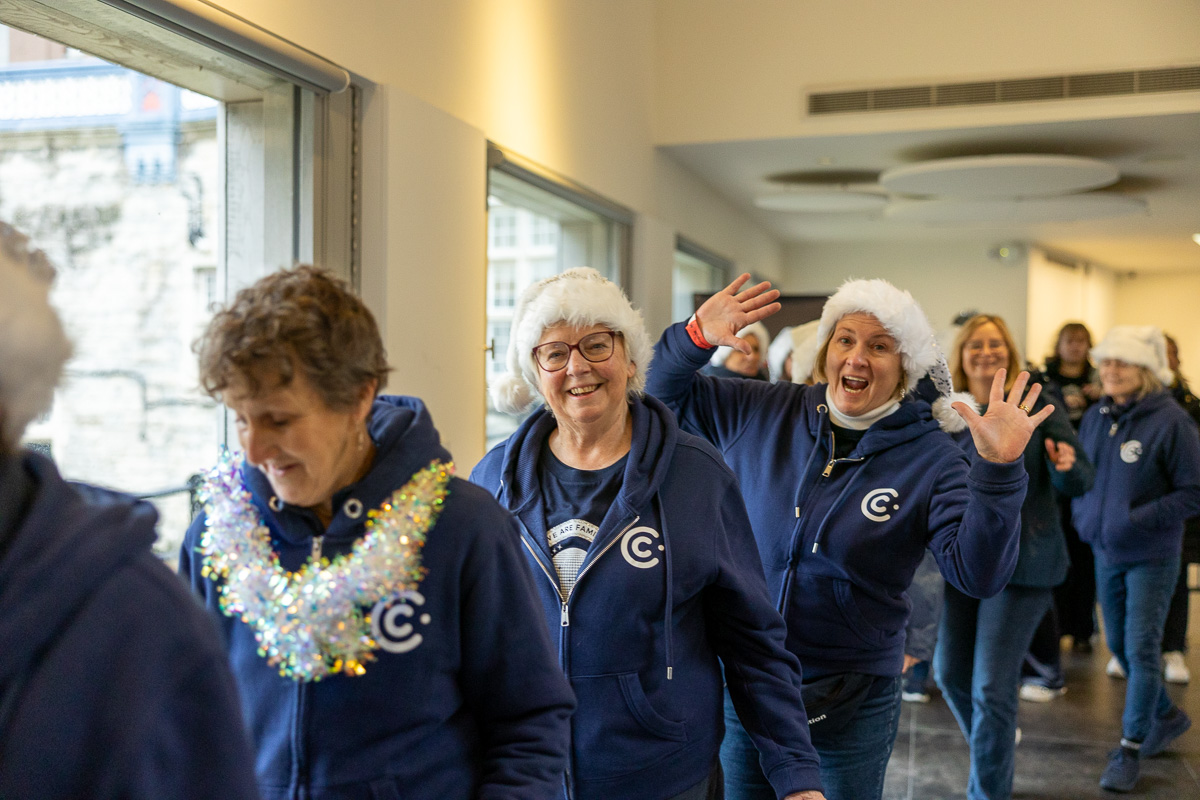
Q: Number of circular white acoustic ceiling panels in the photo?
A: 3